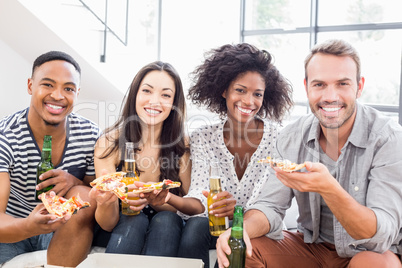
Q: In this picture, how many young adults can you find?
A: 4